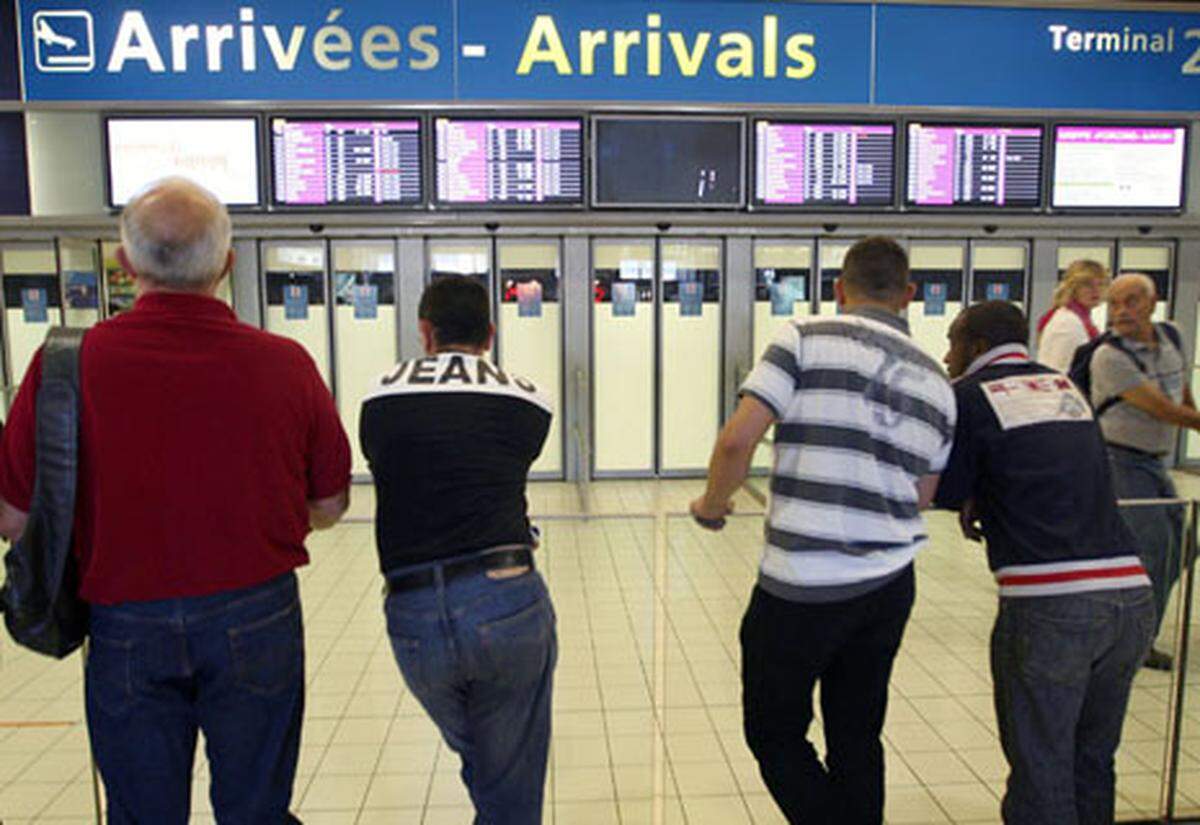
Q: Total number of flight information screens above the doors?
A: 7